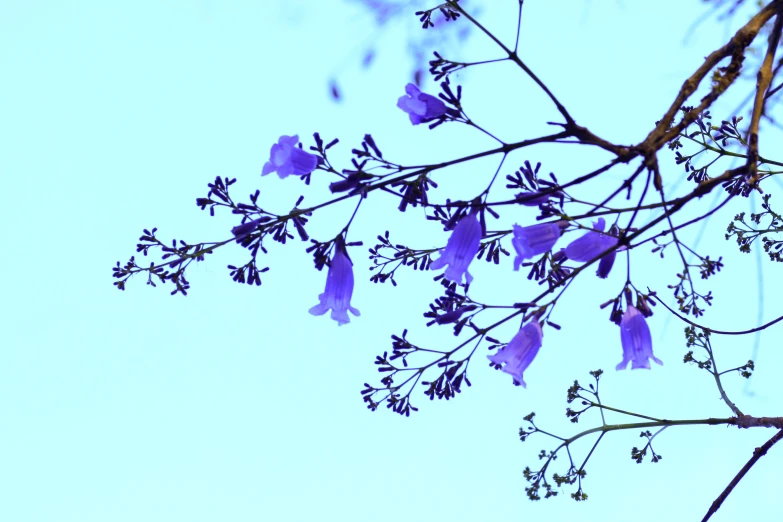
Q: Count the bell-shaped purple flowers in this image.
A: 8